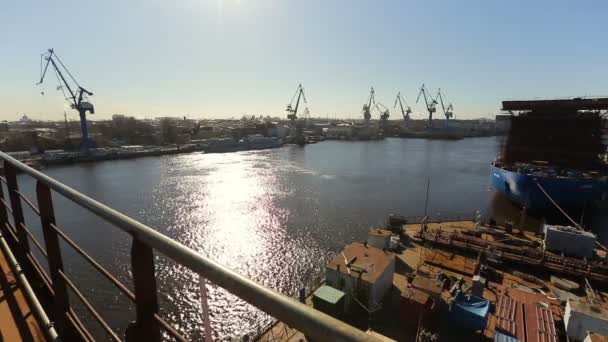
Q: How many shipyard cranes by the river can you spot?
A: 7